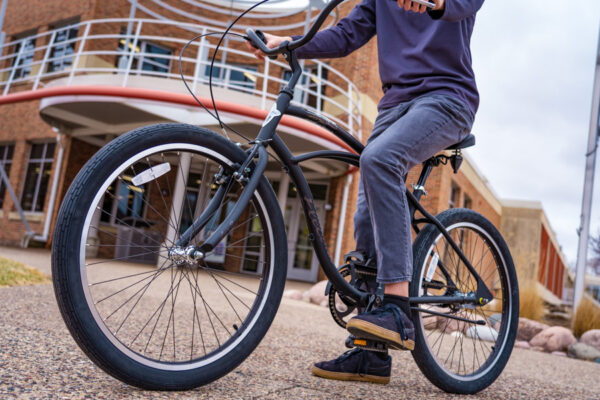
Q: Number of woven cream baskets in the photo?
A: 0